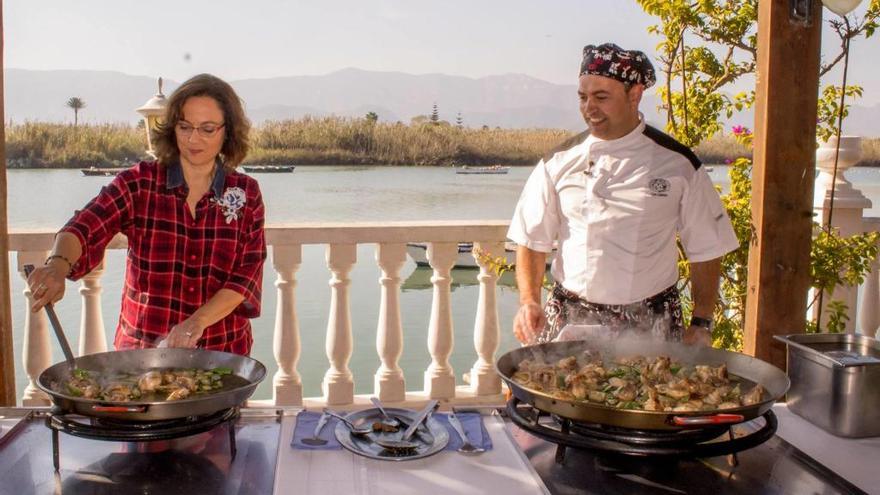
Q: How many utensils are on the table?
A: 5